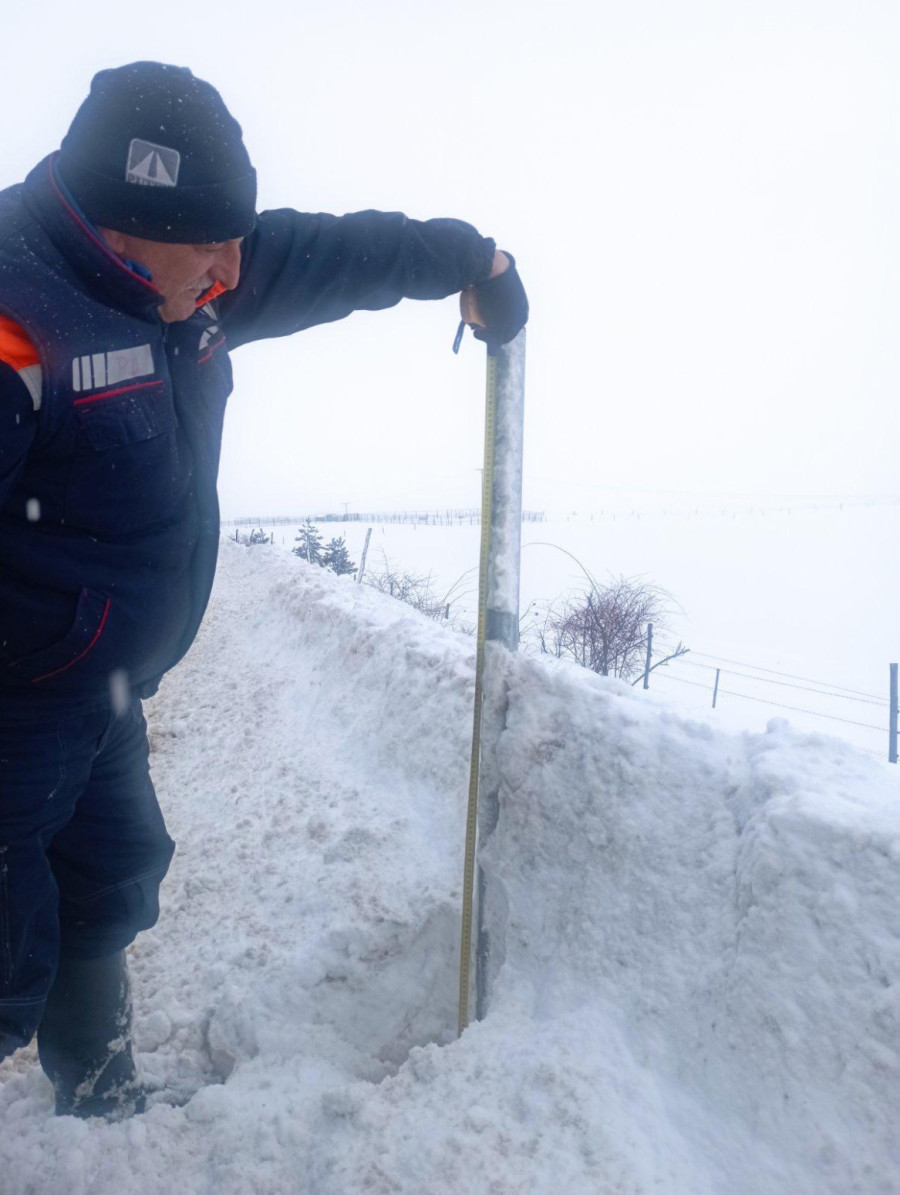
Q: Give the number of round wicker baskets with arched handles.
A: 0